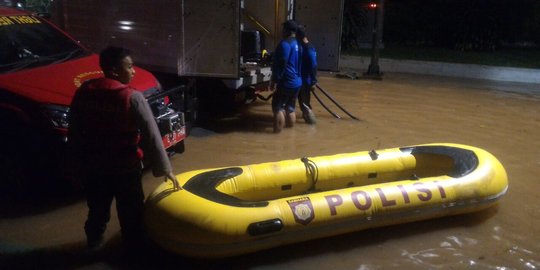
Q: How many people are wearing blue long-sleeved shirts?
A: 2